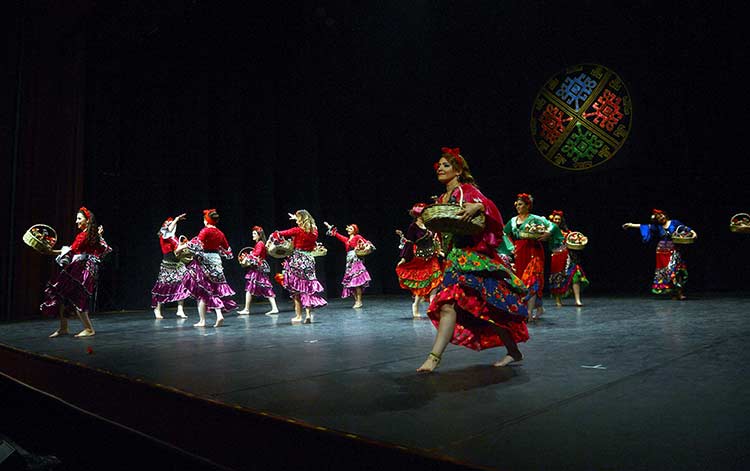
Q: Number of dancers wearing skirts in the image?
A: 11